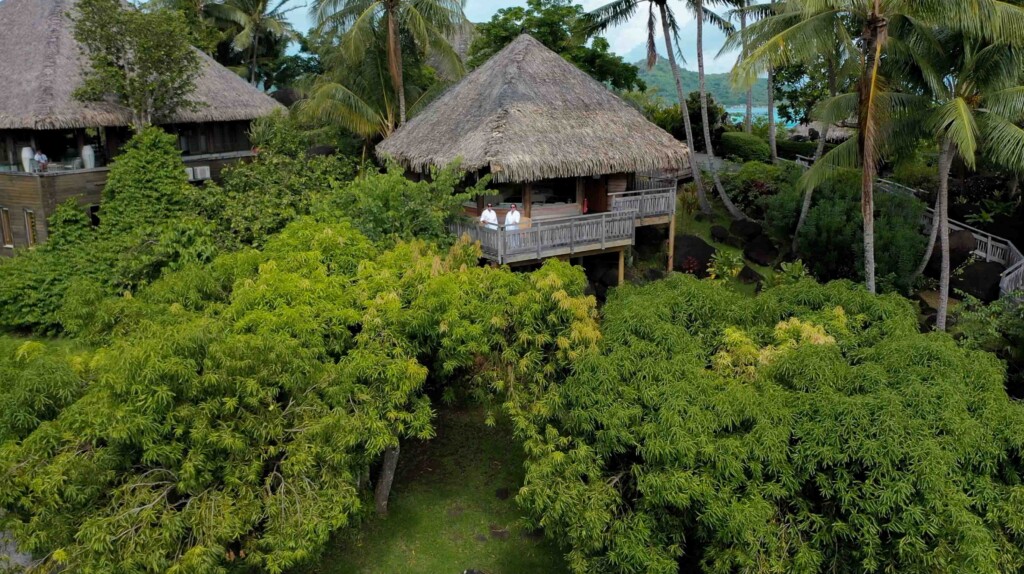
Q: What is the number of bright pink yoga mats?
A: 0